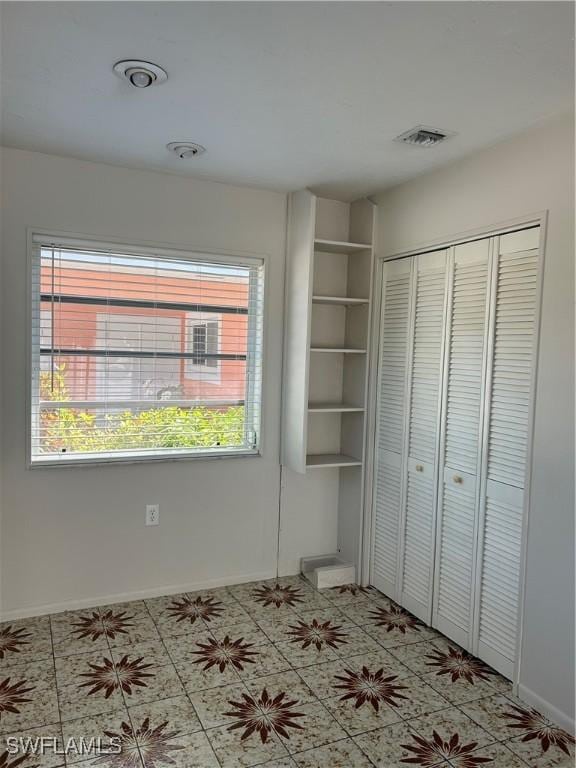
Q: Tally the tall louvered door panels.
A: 4